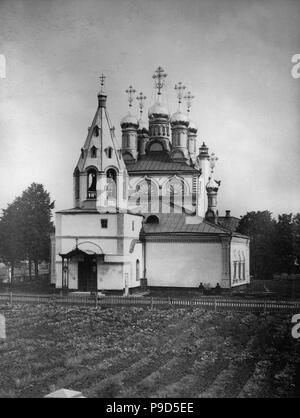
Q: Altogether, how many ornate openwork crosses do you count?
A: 7